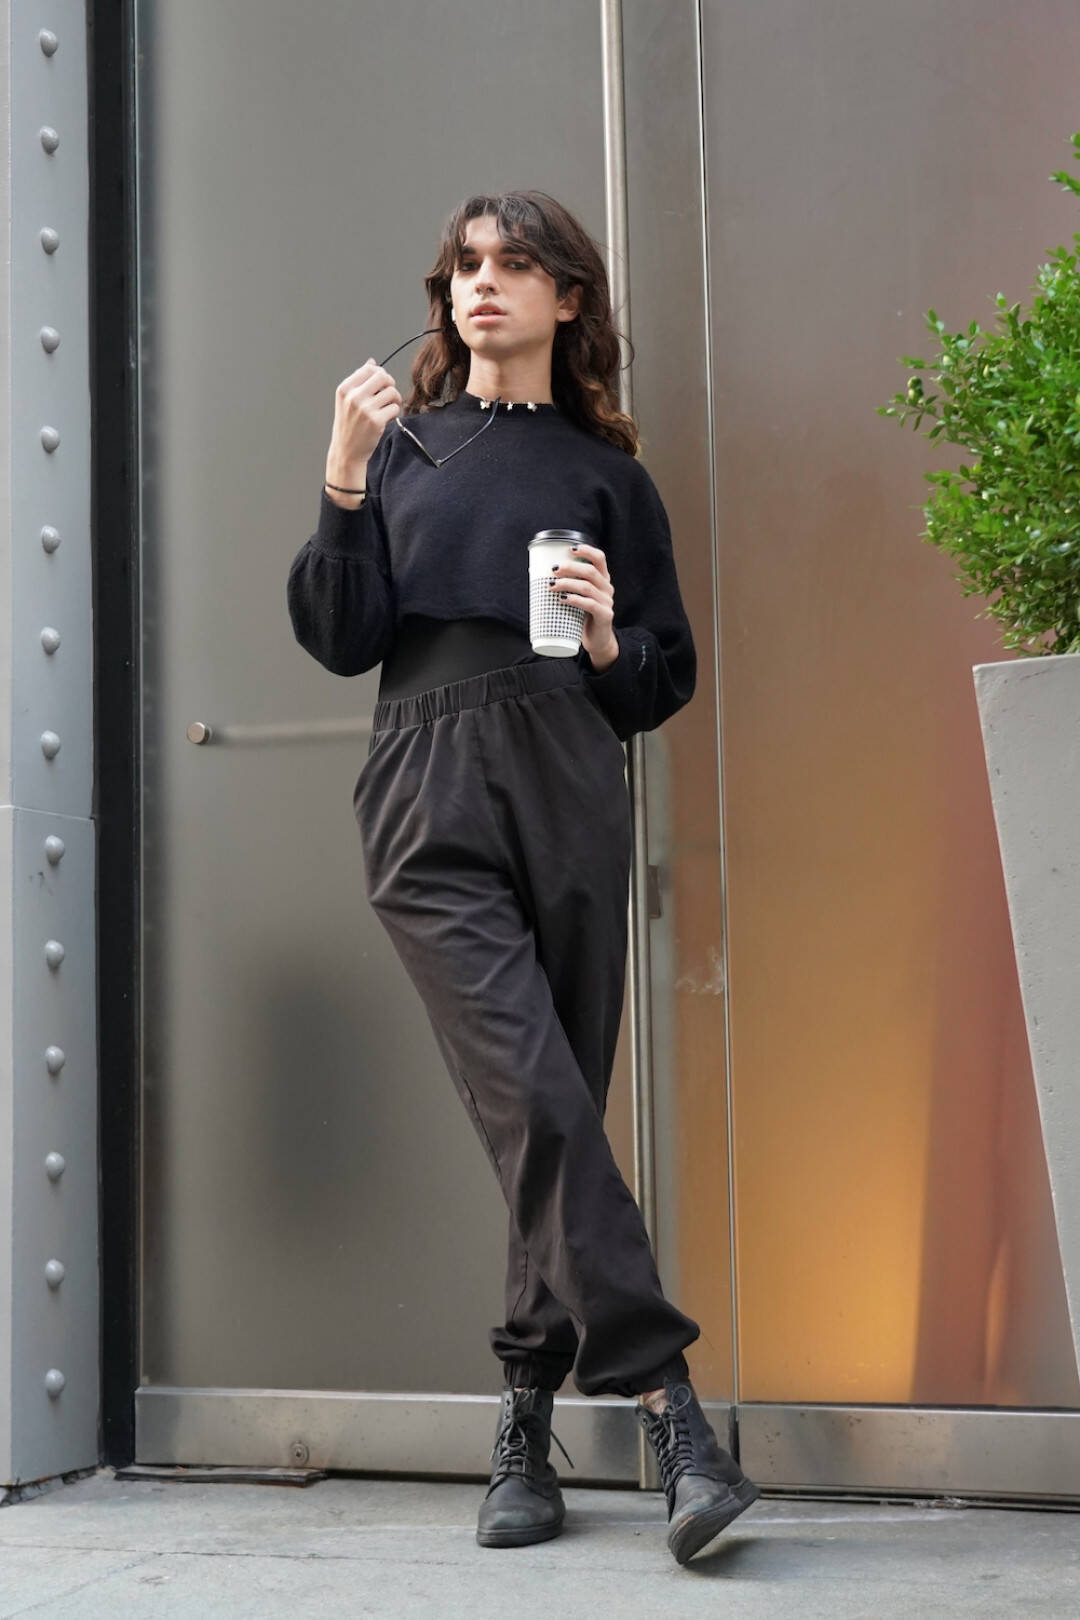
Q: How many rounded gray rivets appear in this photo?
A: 14